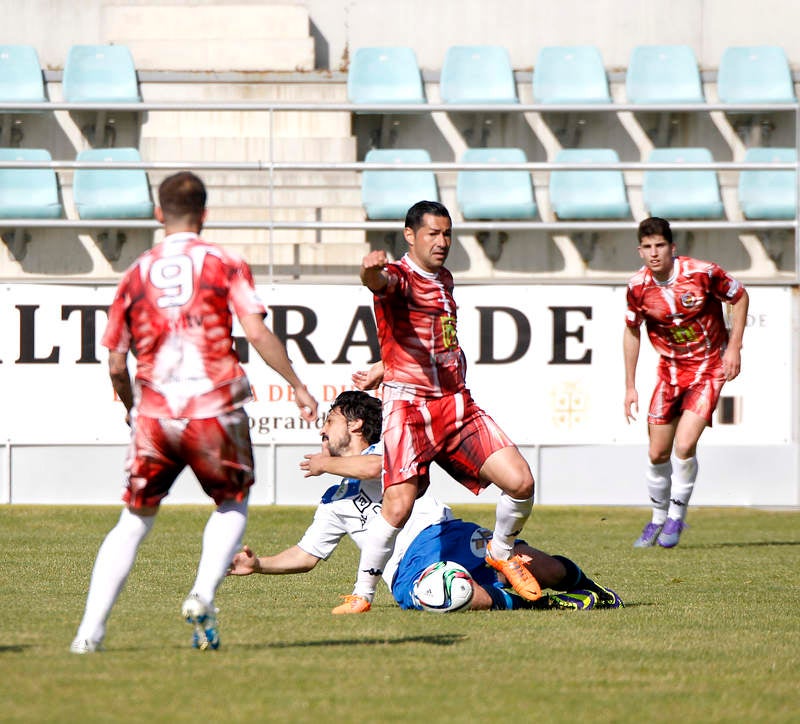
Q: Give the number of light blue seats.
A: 14